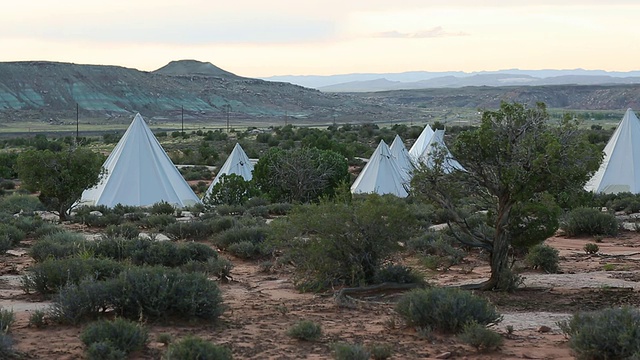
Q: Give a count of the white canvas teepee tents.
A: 7